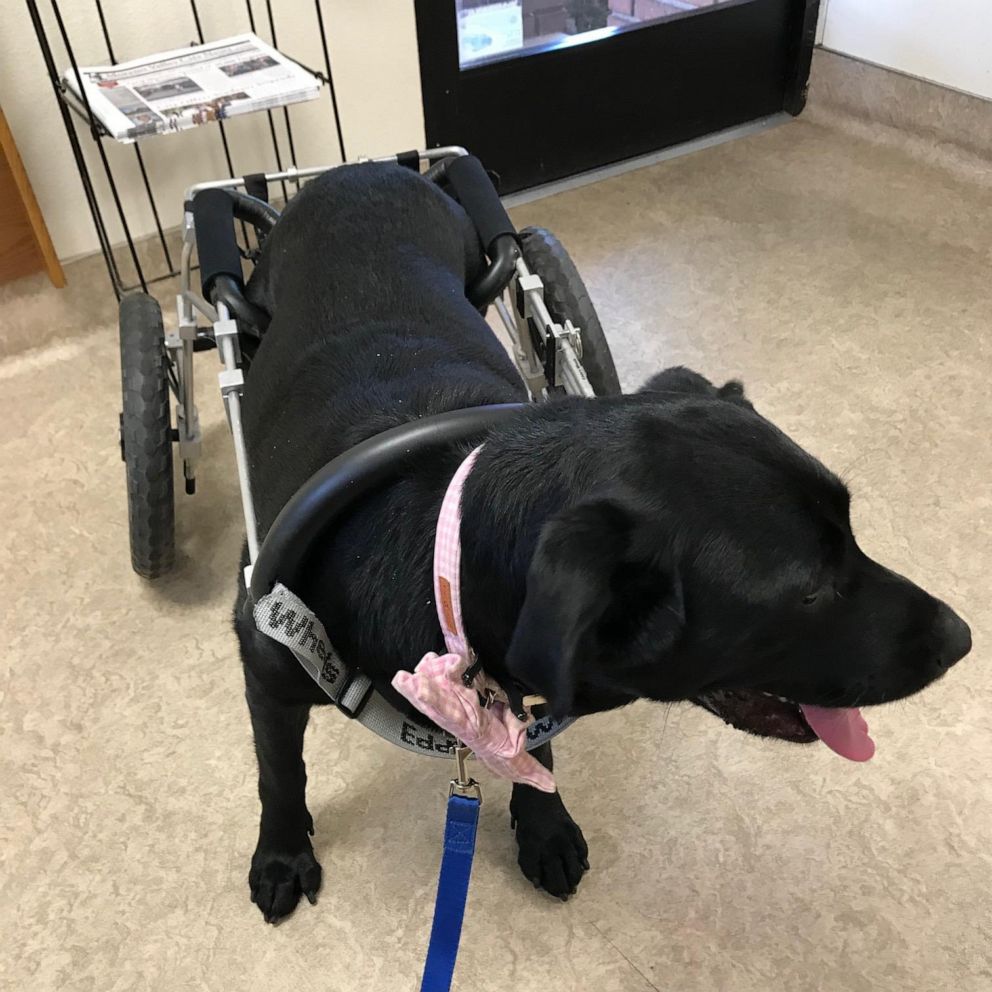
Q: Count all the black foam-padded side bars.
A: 2